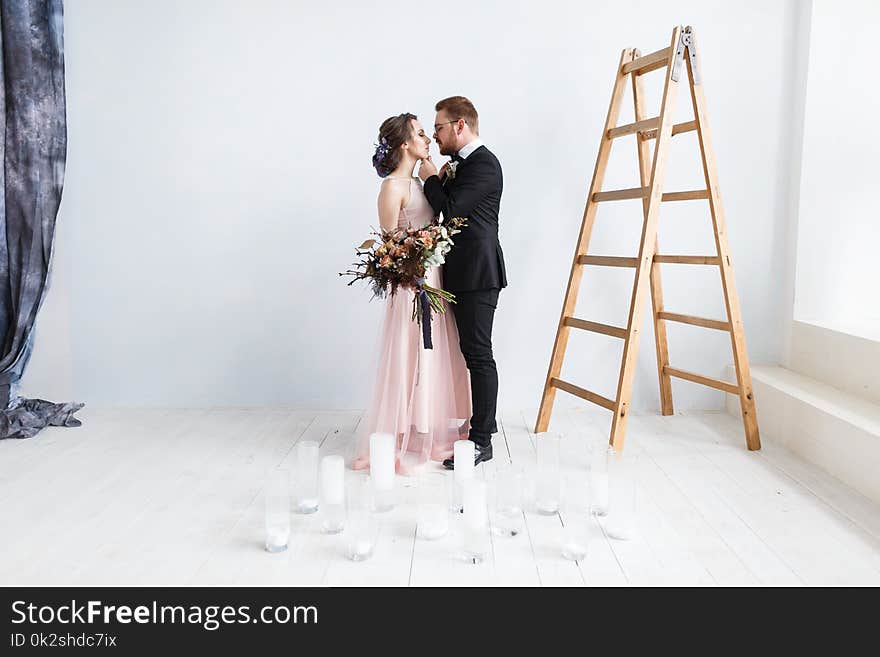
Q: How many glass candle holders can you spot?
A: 13